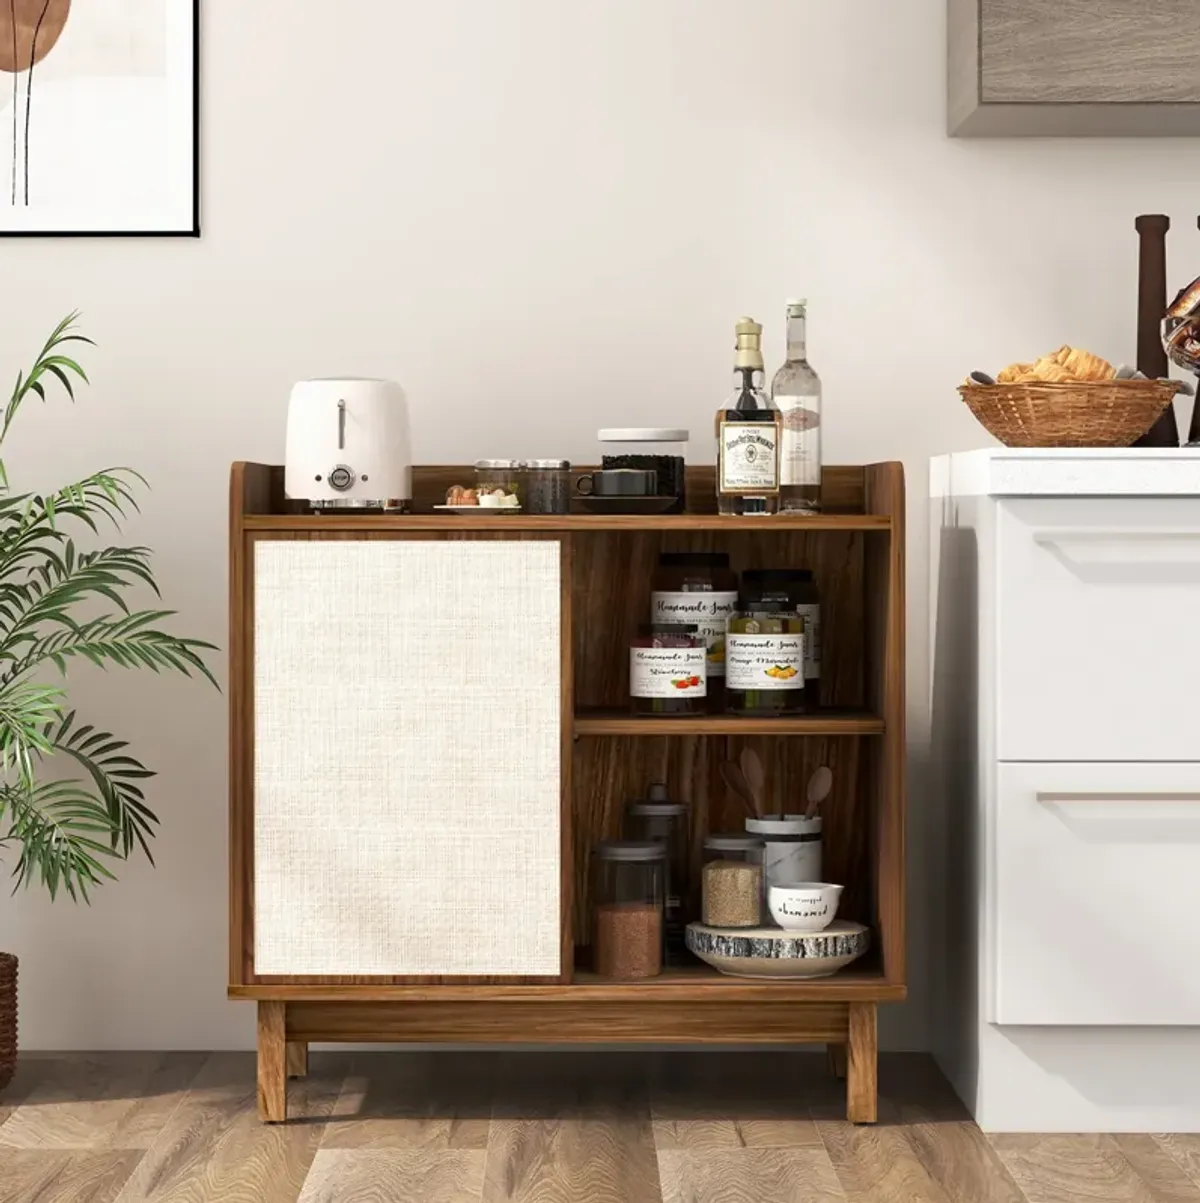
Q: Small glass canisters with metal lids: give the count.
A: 2